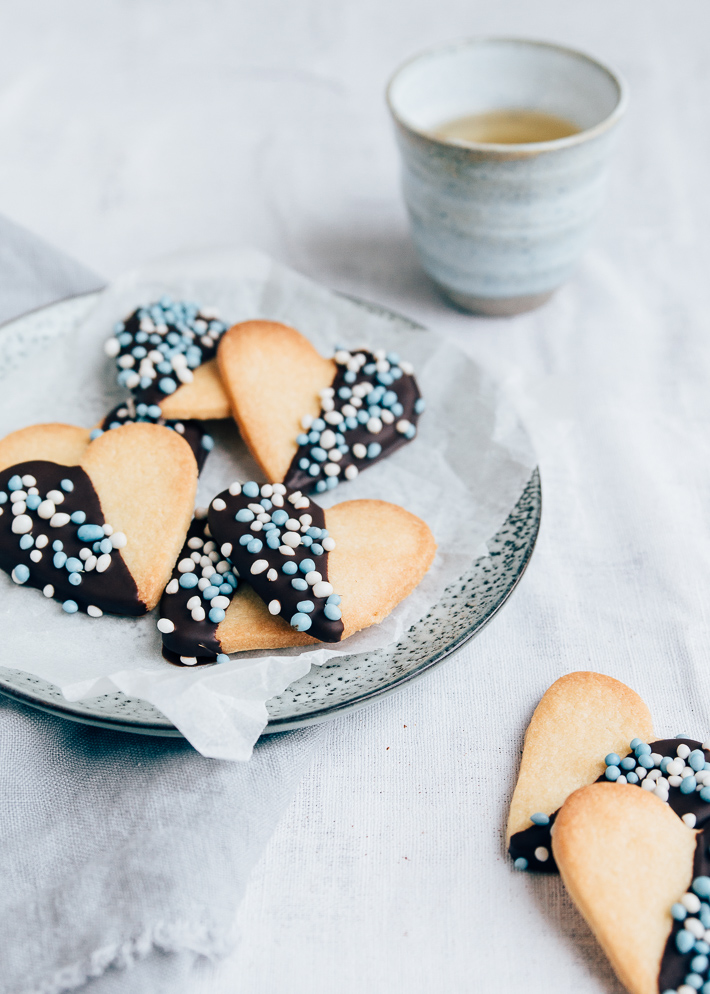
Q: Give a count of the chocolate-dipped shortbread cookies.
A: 8